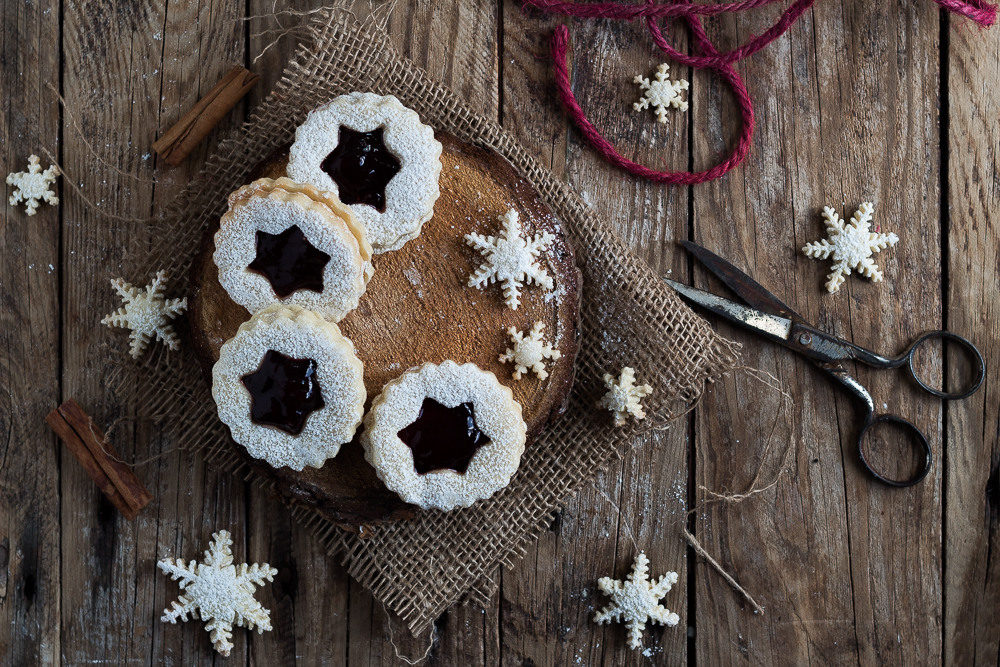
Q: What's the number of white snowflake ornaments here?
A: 9